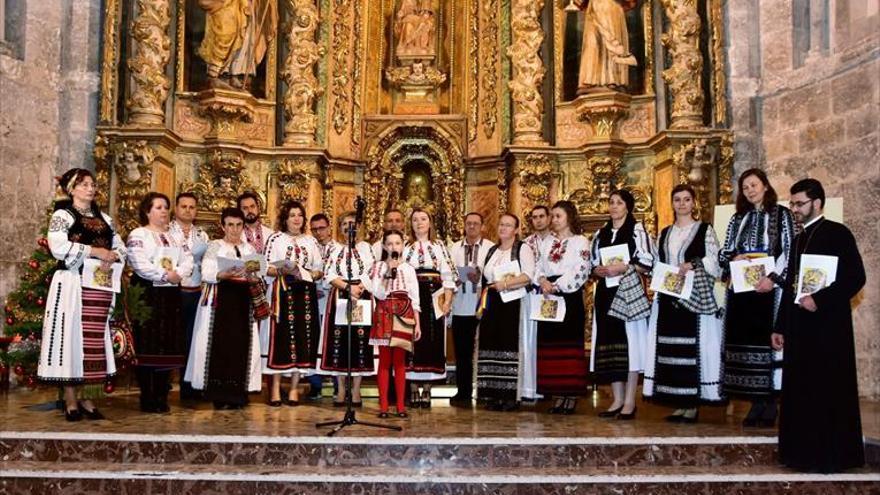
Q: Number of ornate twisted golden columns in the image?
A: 4